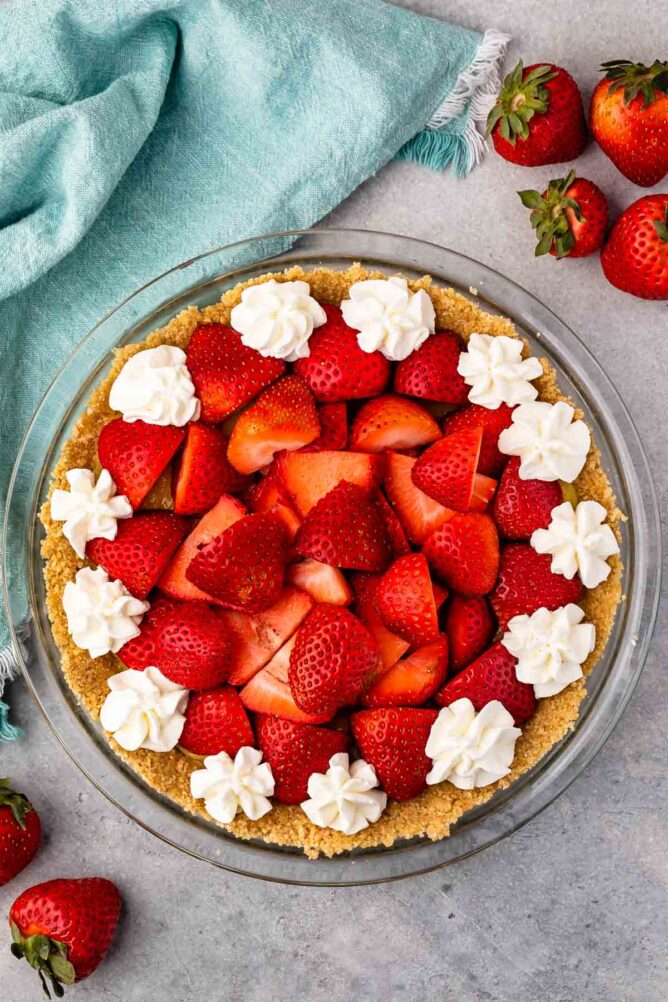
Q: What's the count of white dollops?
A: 13